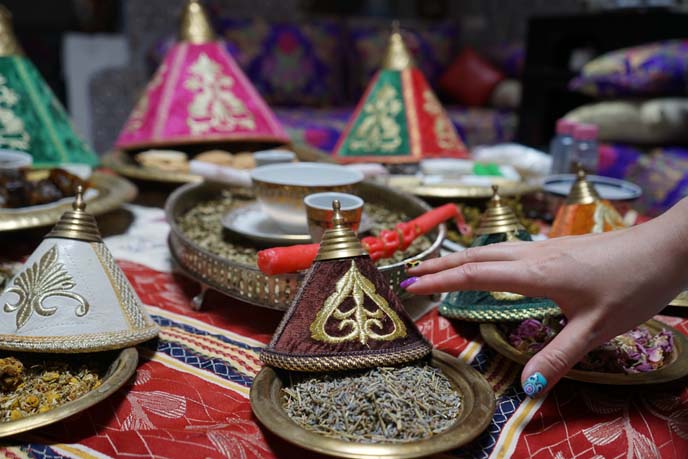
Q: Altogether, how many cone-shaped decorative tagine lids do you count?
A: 7